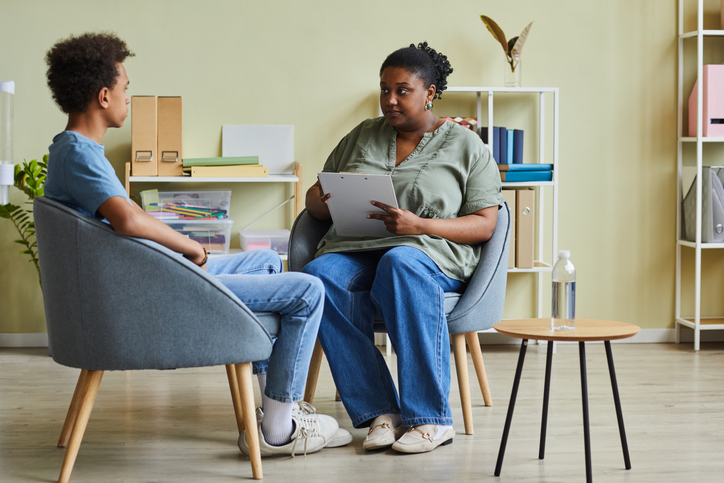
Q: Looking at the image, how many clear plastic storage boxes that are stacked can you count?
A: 2